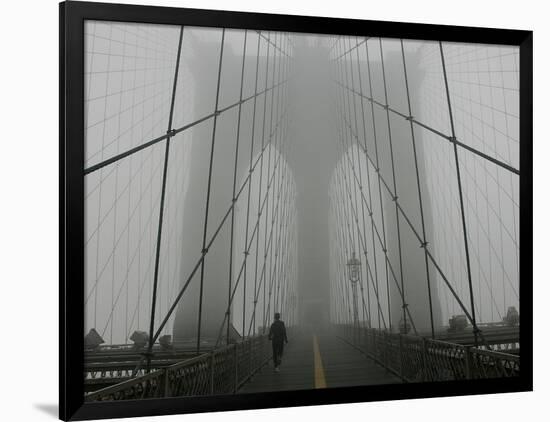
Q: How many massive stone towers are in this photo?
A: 1